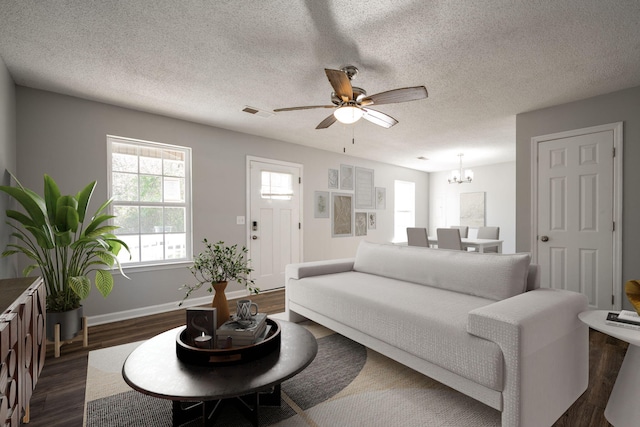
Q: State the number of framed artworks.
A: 9